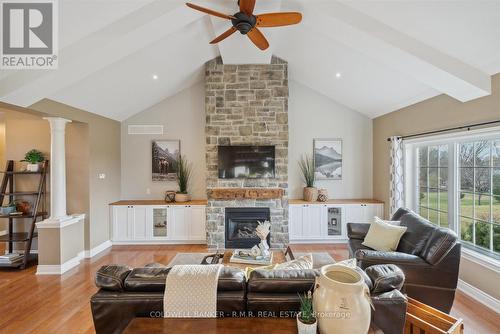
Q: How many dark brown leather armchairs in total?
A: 1